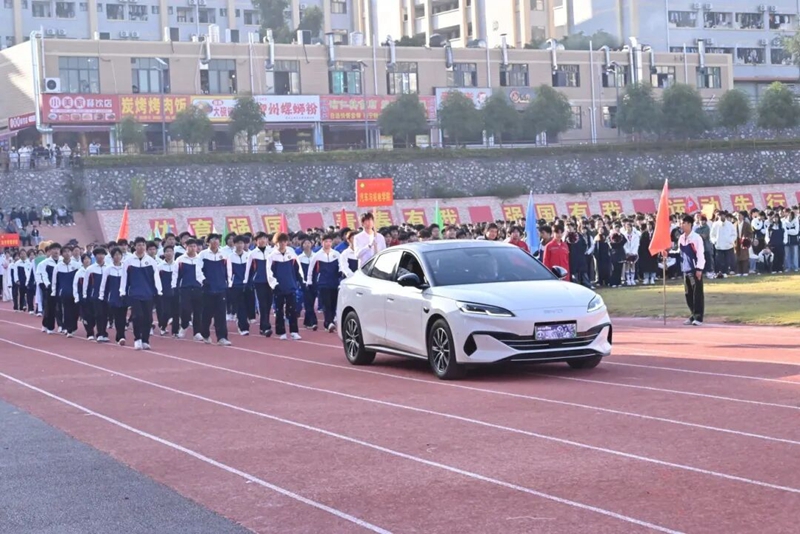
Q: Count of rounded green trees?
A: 11